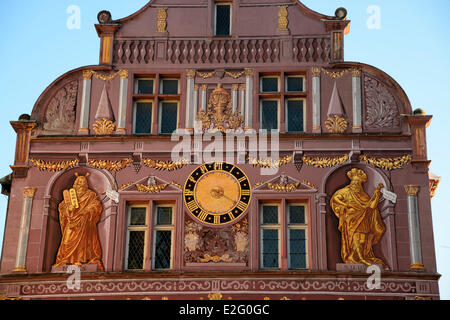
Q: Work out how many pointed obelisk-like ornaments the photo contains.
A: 2